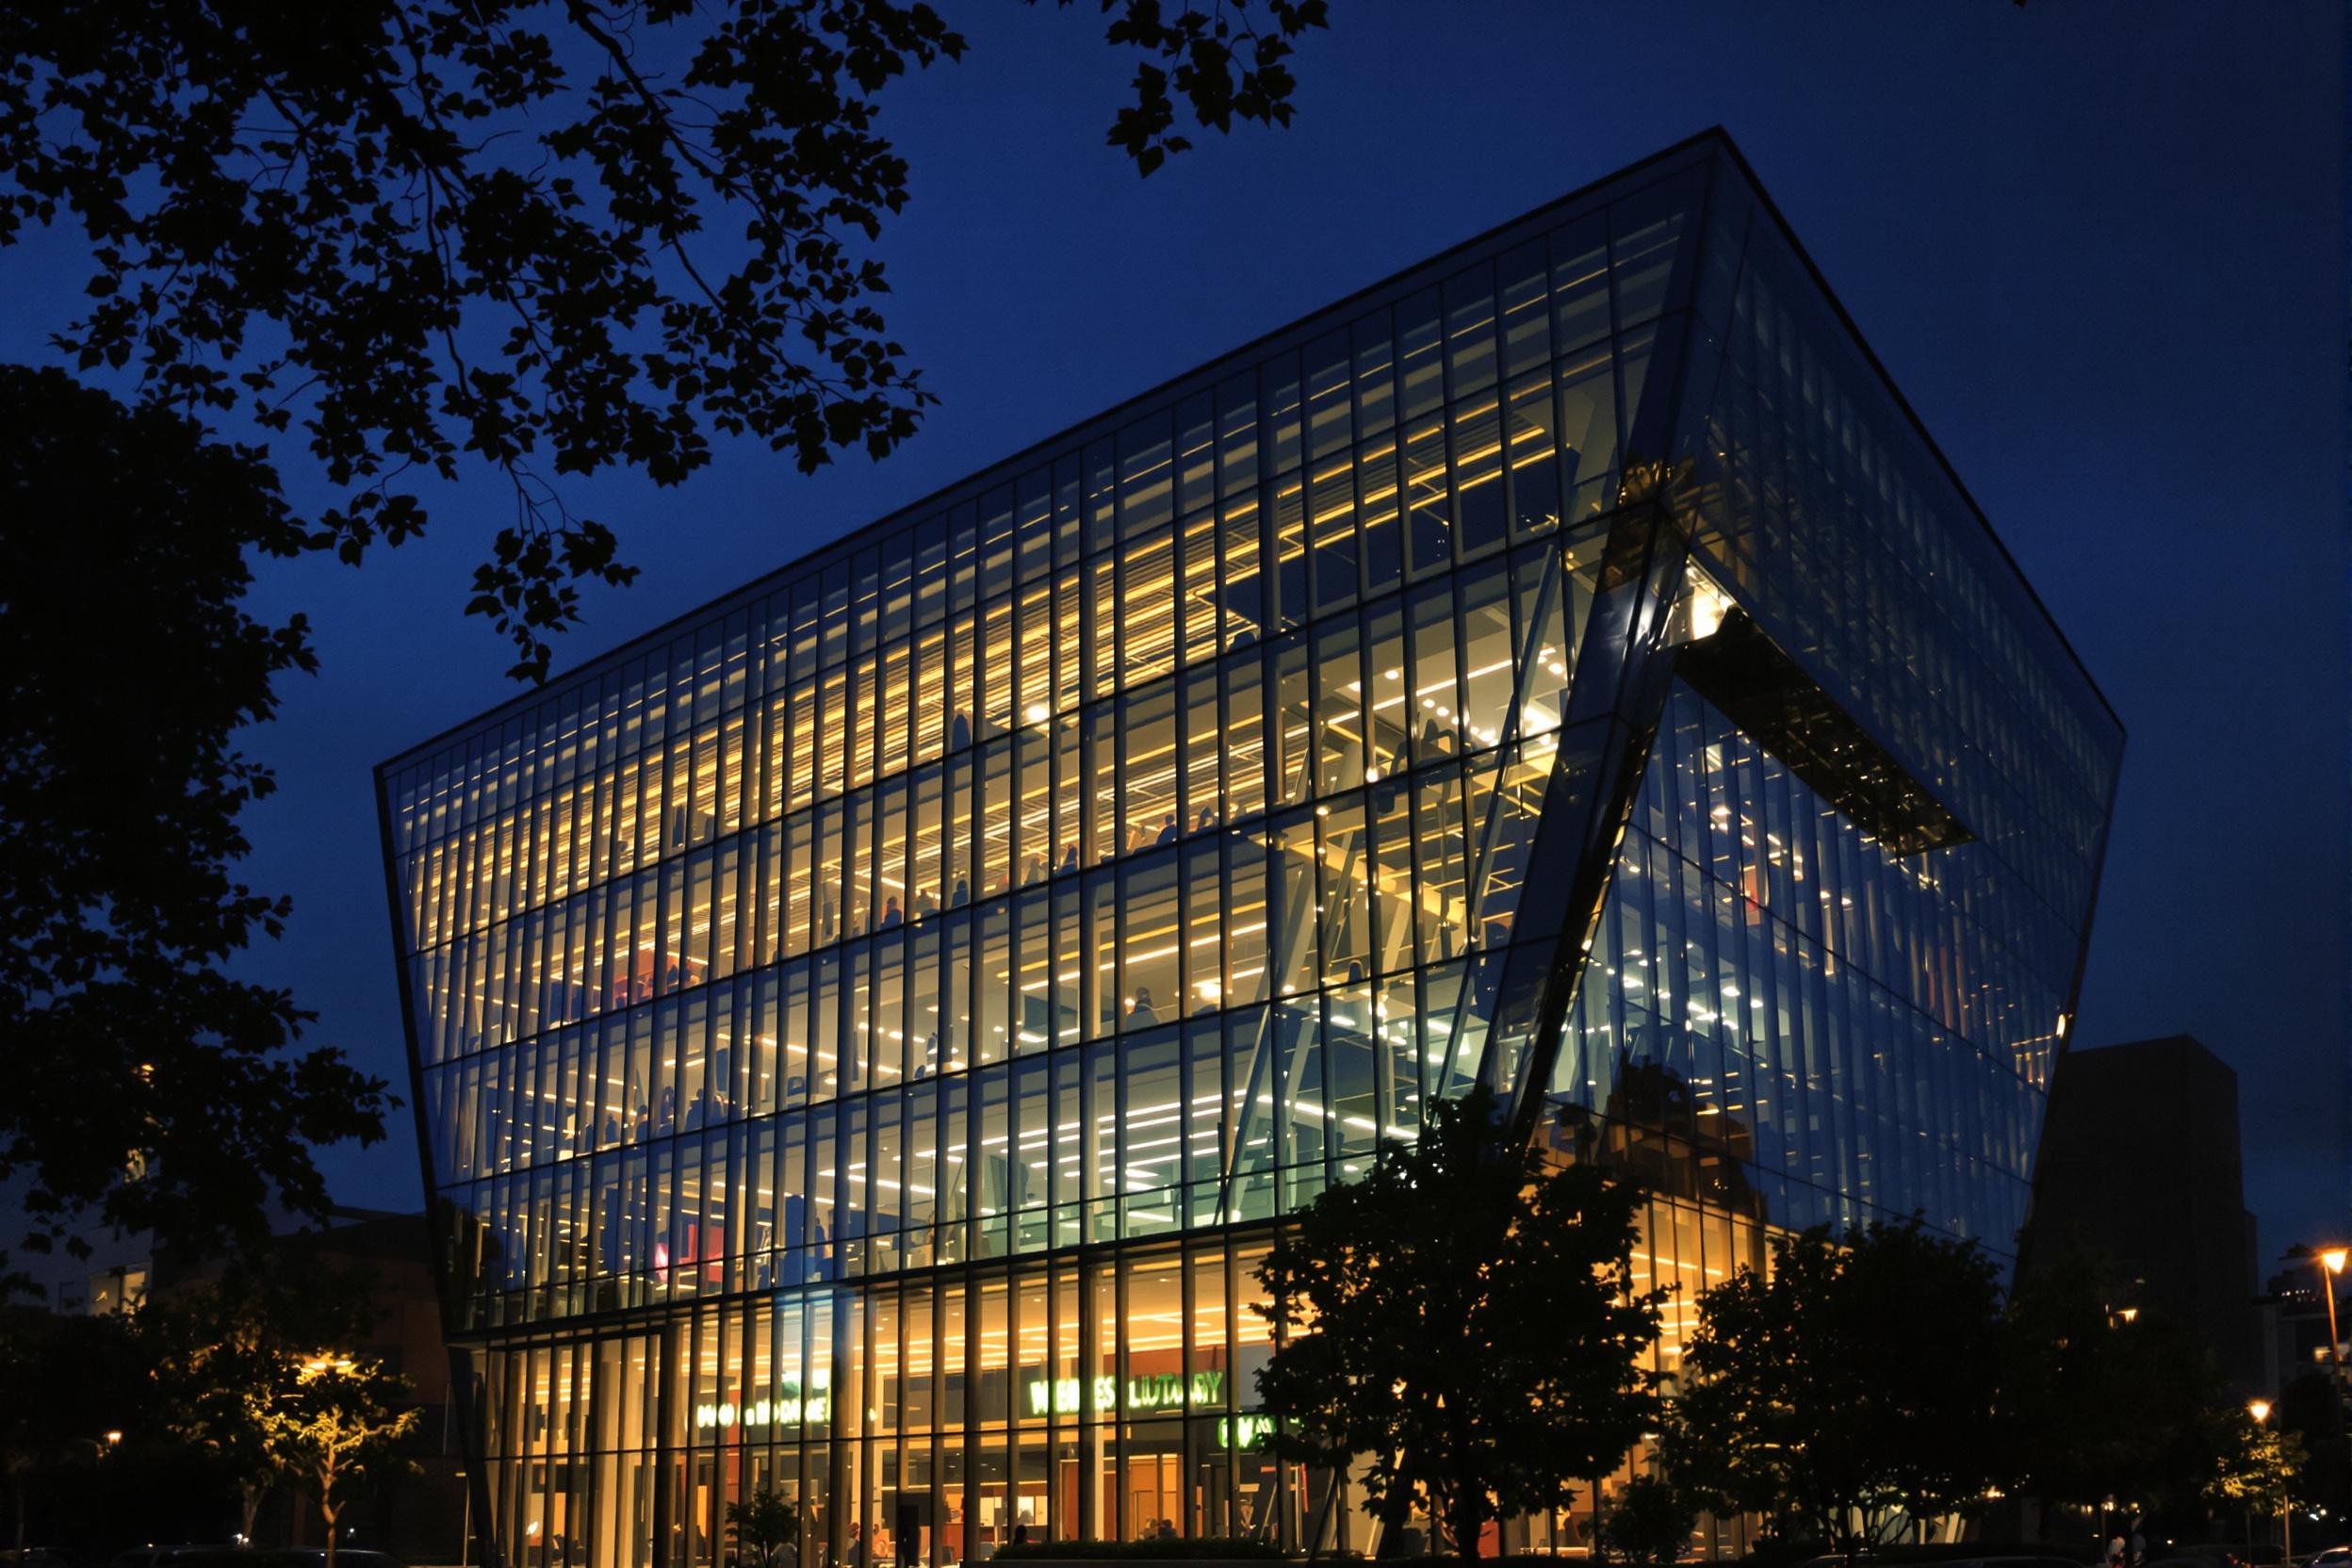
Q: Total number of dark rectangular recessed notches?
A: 1